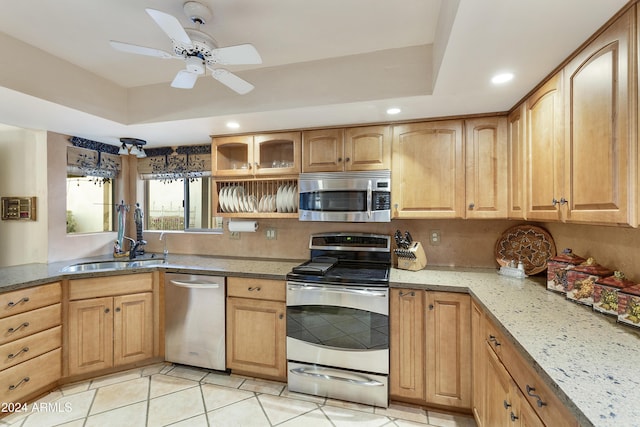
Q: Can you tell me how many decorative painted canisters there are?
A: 4